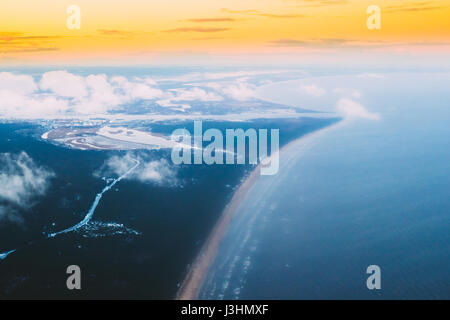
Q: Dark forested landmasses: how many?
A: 1